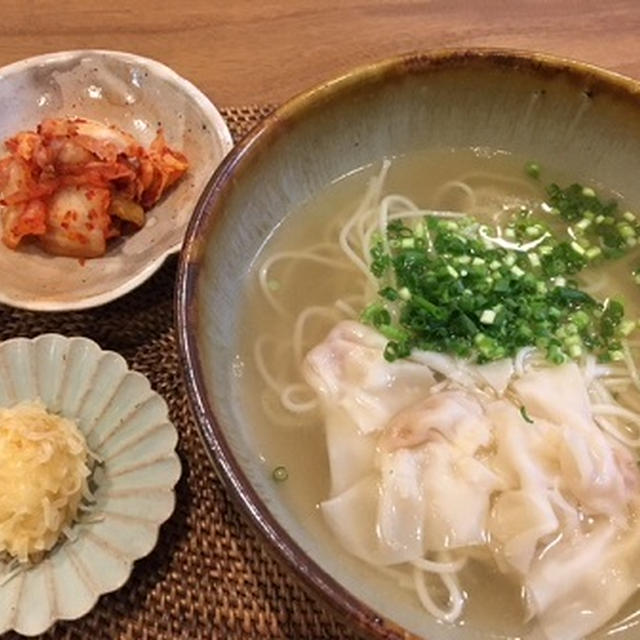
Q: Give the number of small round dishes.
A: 2